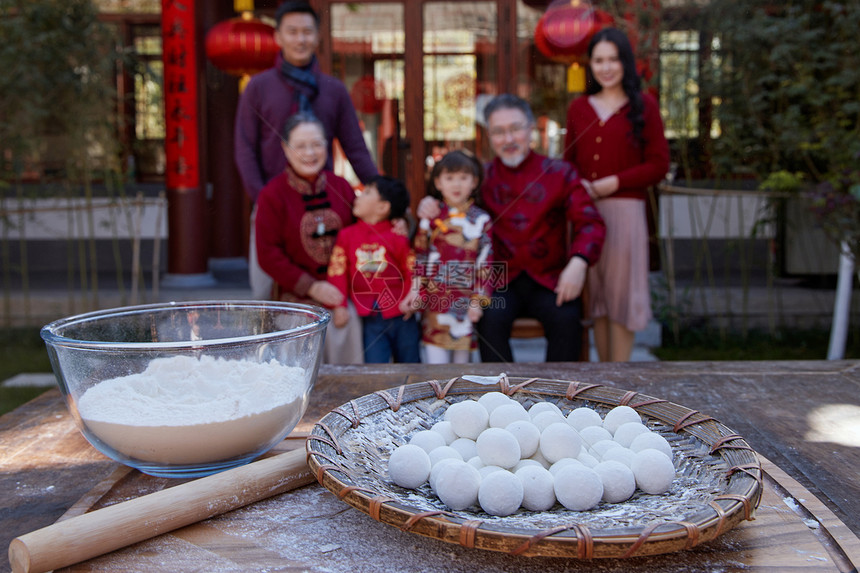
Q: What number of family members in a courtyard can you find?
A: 6